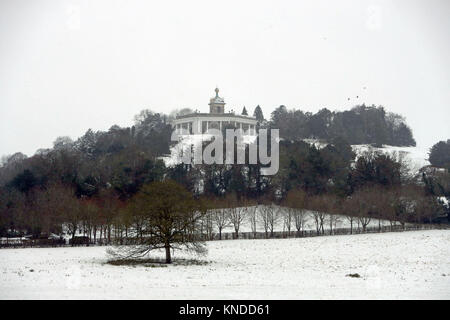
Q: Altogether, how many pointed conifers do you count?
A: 2